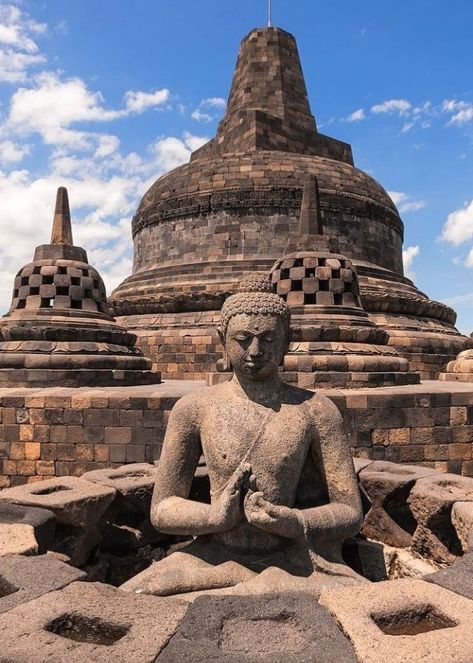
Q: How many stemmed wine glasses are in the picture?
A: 0